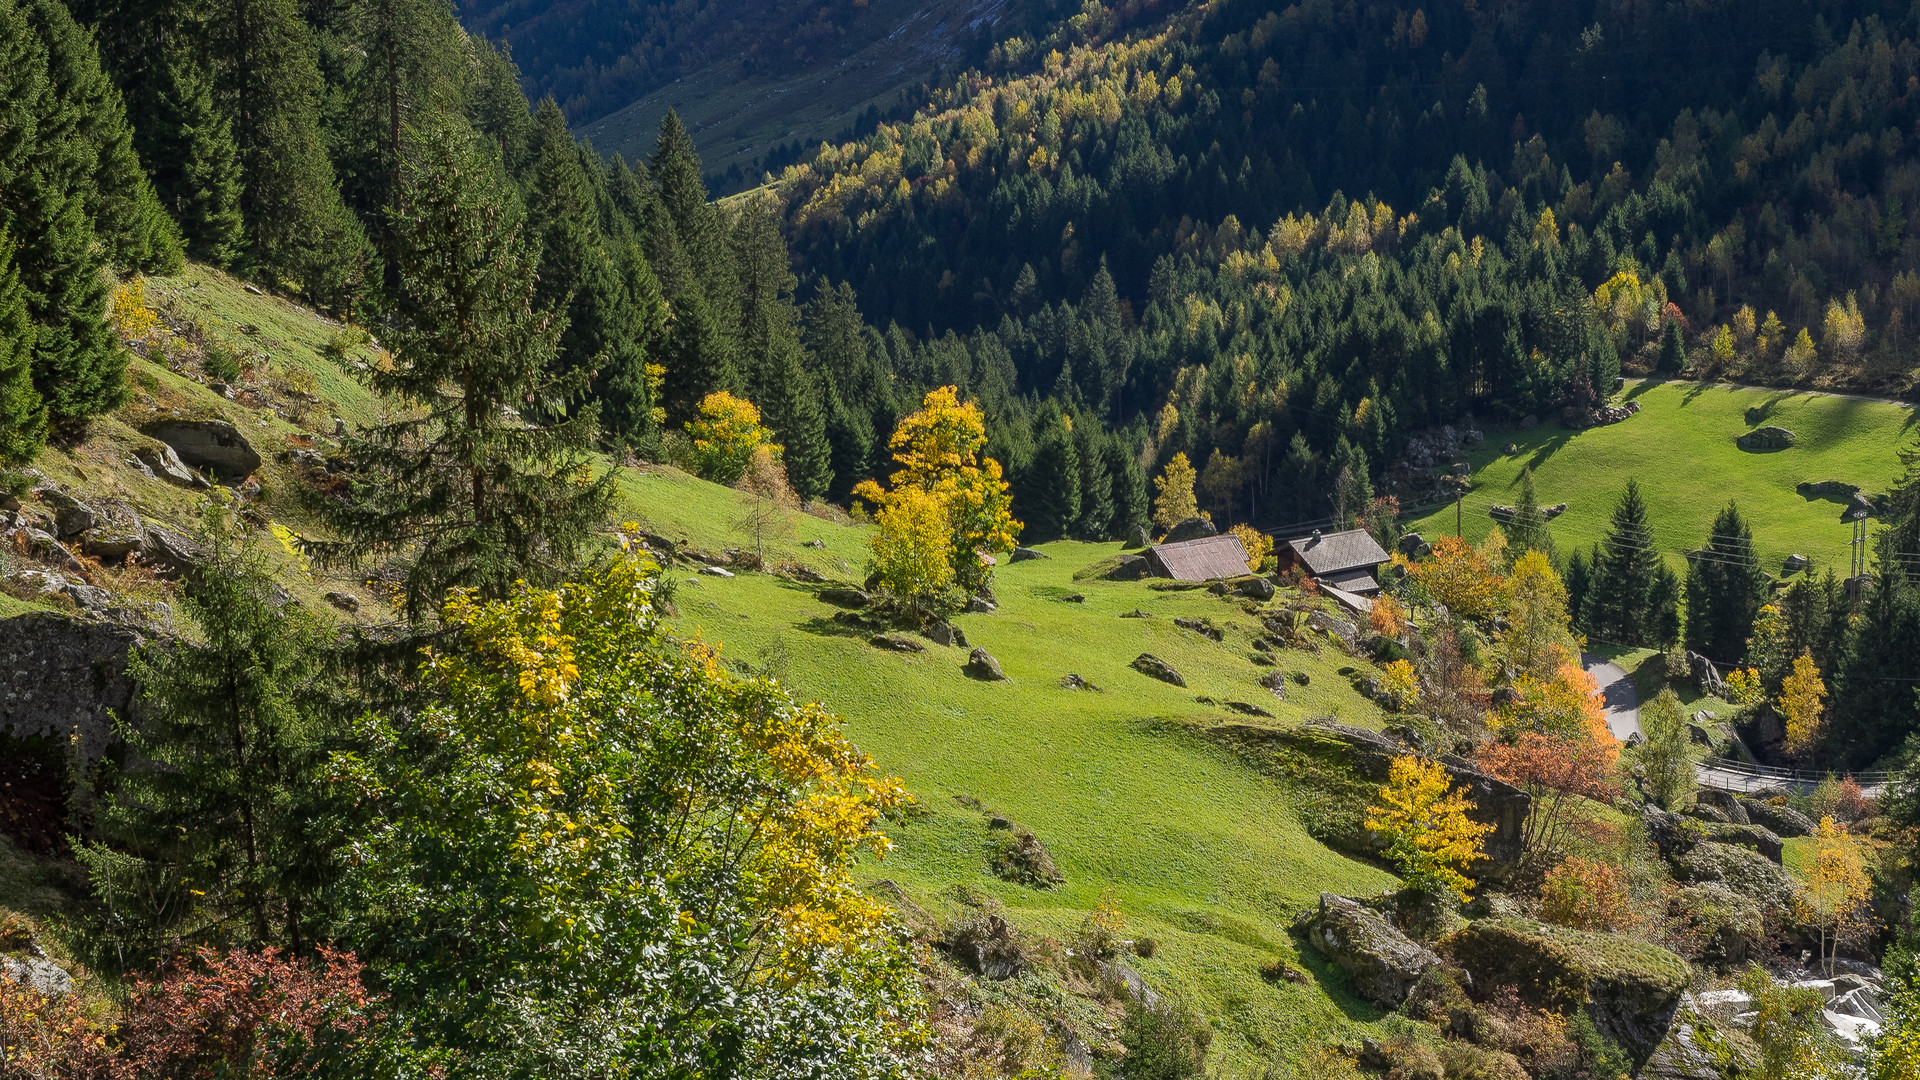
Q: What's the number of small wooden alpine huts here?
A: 2